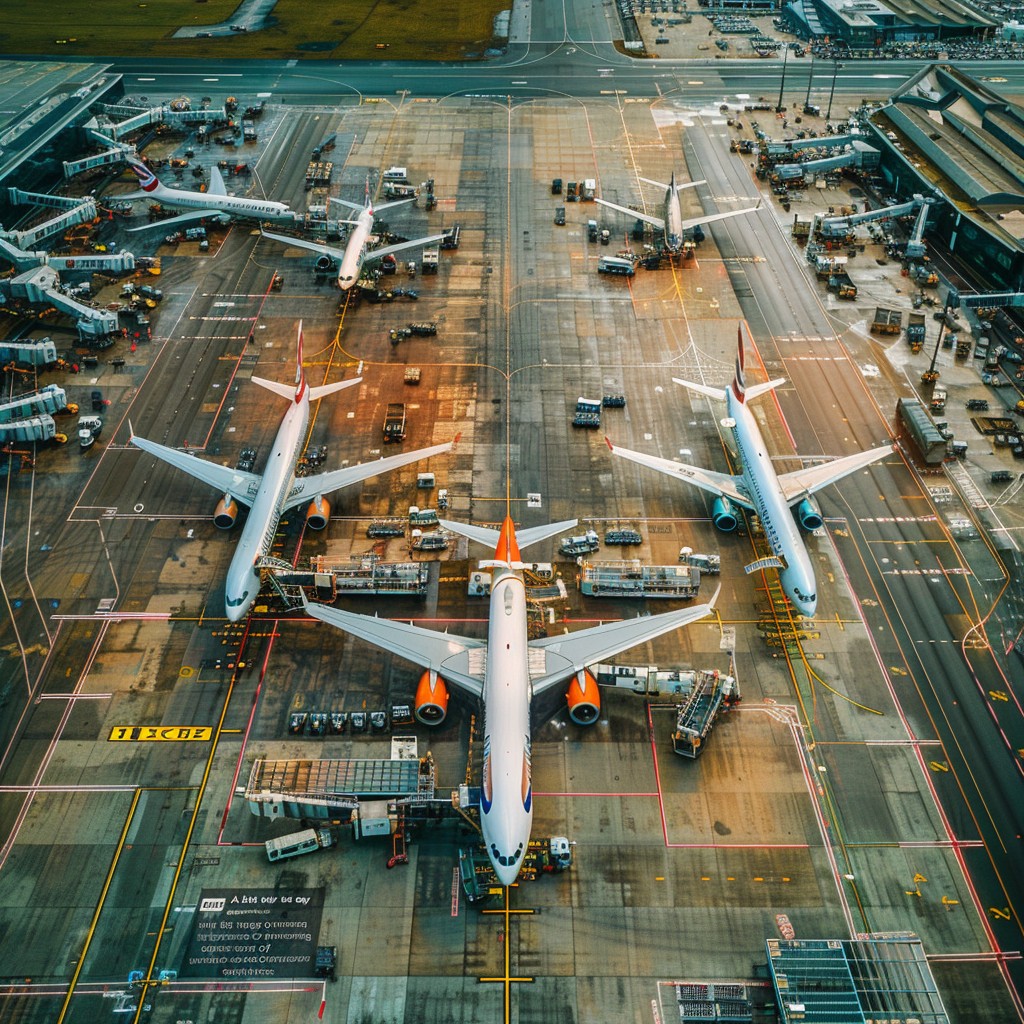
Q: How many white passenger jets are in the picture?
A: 6